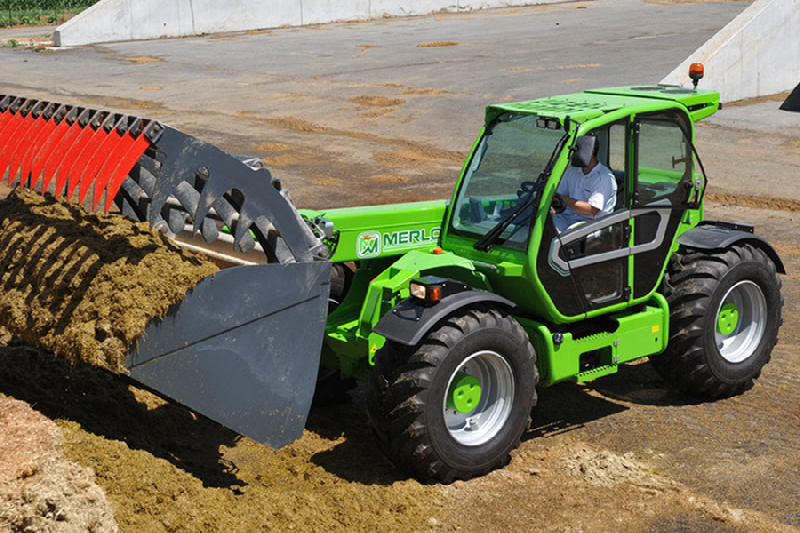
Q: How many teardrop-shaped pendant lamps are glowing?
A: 0